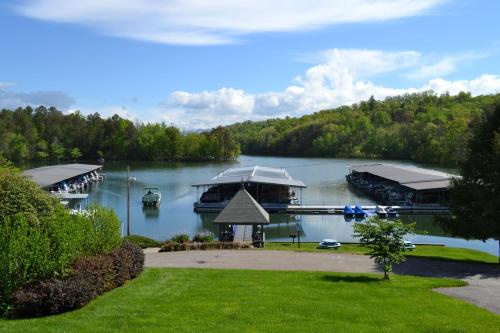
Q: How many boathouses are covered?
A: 3